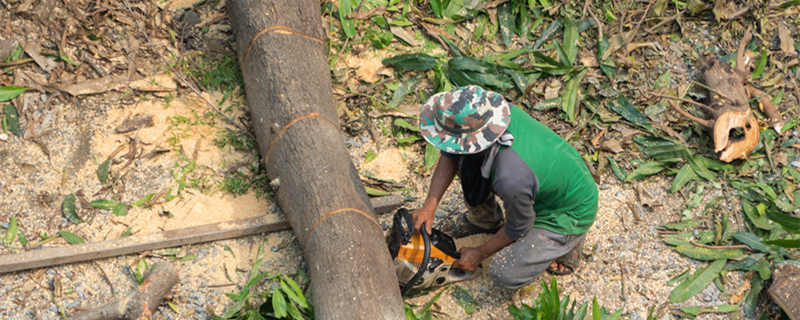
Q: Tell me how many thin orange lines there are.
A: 3